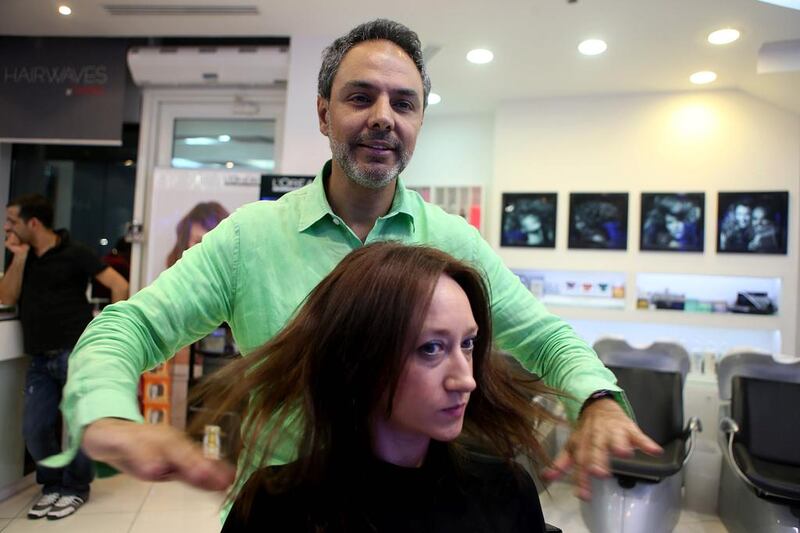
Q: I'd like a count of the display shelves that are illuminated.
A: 2